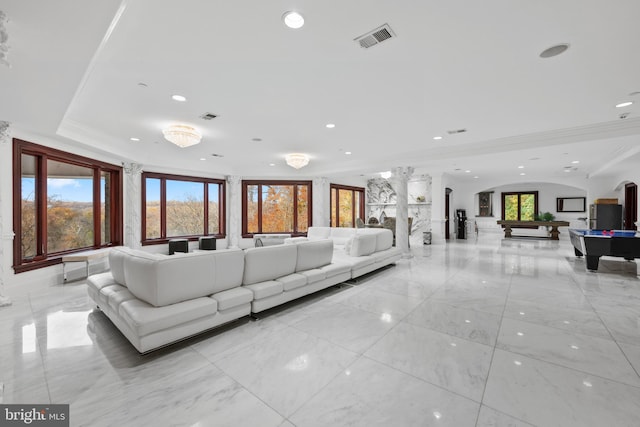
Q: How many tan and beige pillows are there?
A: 0